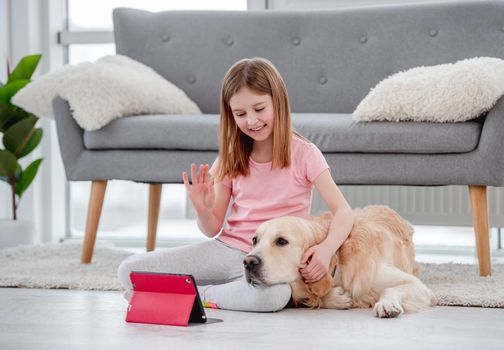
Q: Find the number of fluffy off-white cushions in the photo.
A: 2